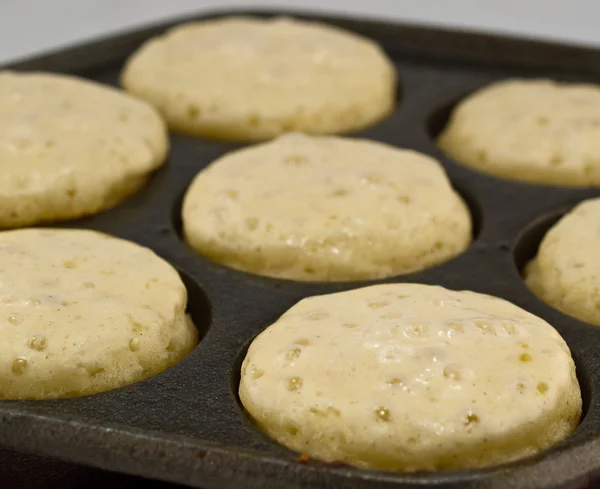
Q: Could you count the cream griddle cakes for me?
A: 7